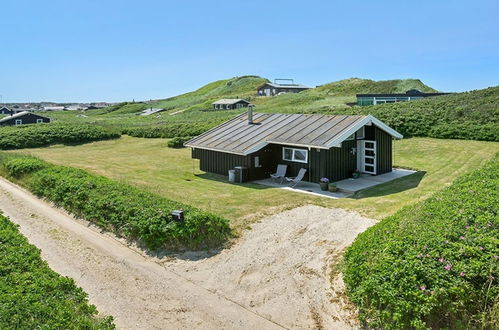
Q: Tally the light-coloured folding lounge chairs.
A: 2